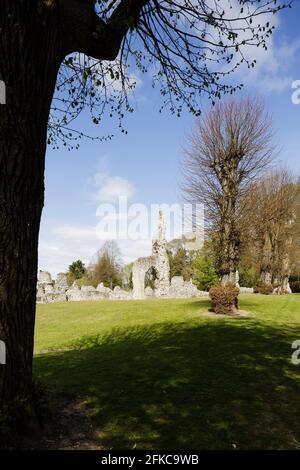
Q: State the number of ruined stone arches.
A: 1